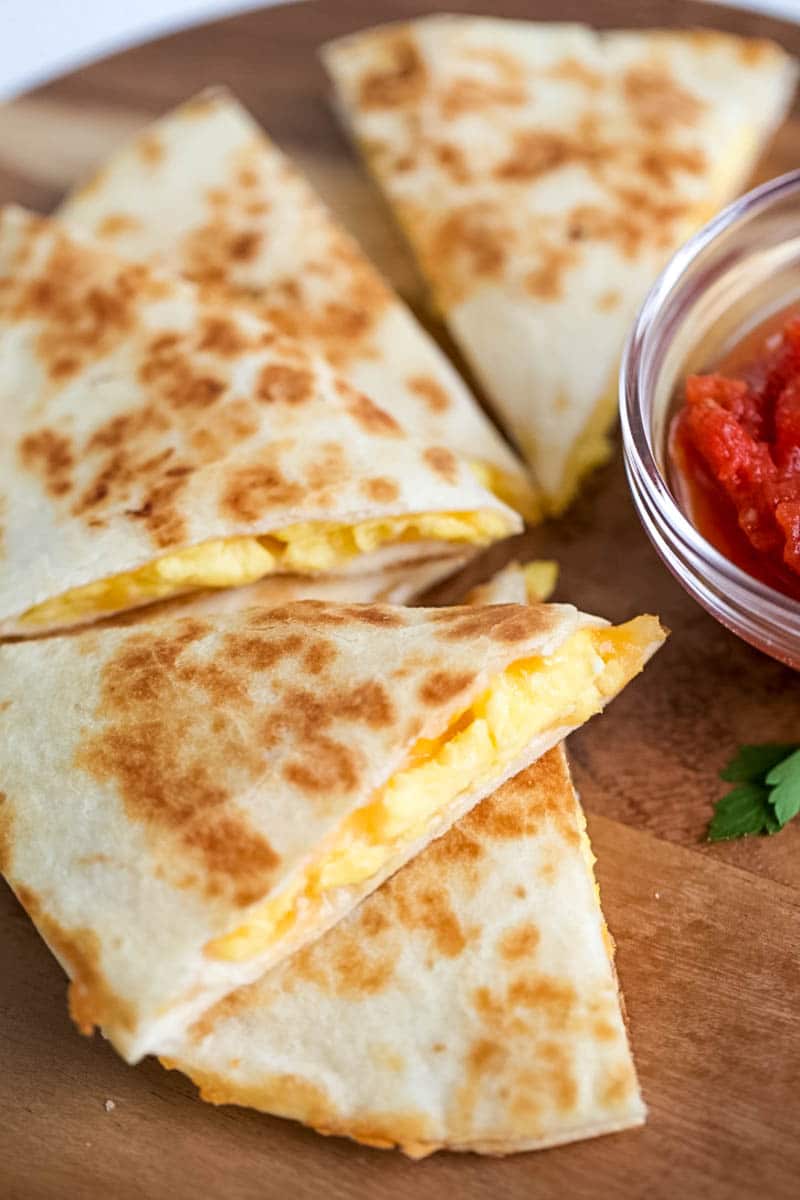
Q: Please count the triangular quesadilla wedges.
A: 5